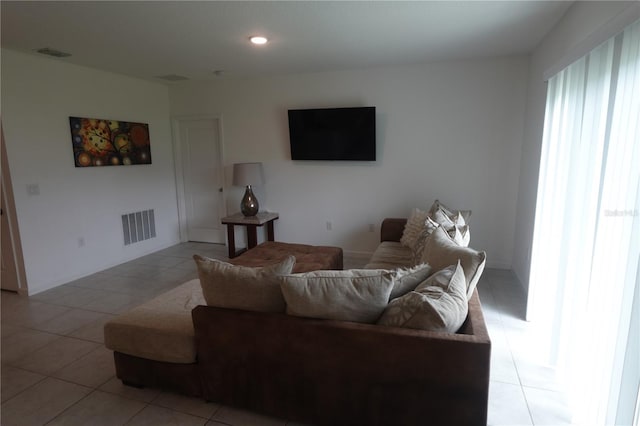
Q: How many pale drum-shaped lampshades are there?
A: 1